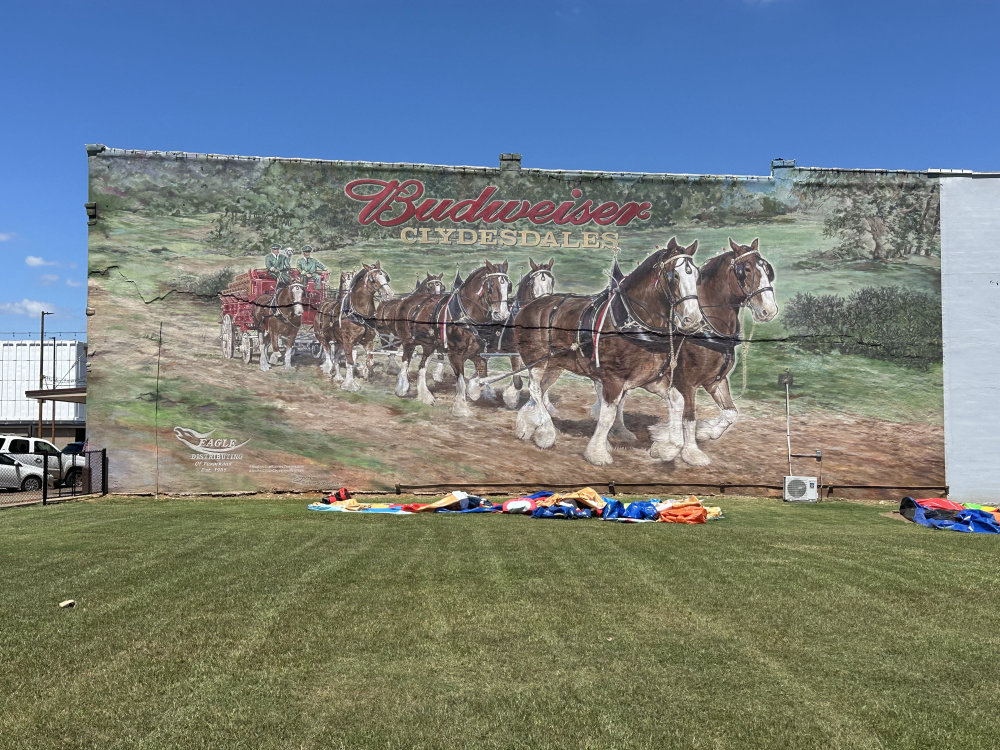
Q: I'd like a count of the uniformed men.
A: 2